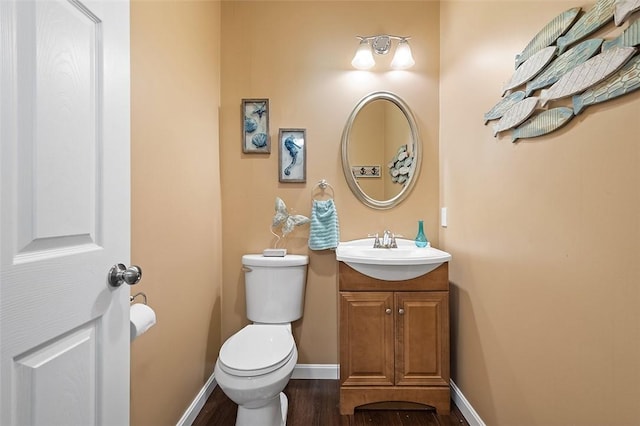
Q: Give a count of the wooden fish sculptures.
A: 11